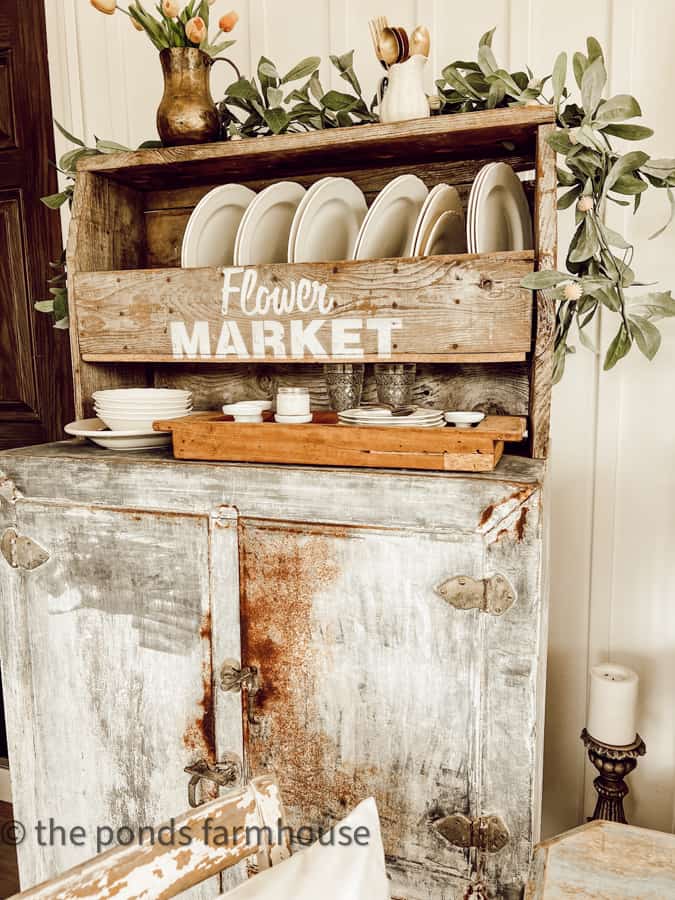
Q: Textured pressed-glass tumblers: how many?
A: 2